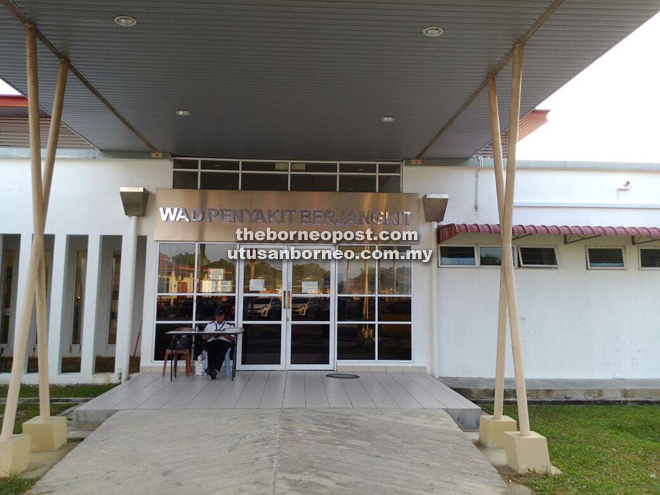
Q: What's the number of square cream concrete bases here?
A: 4